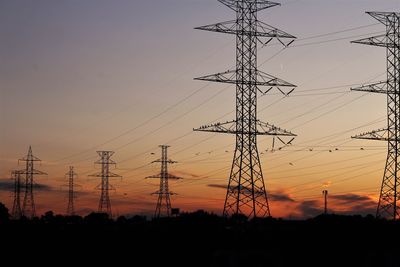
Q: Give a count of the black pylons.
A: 7